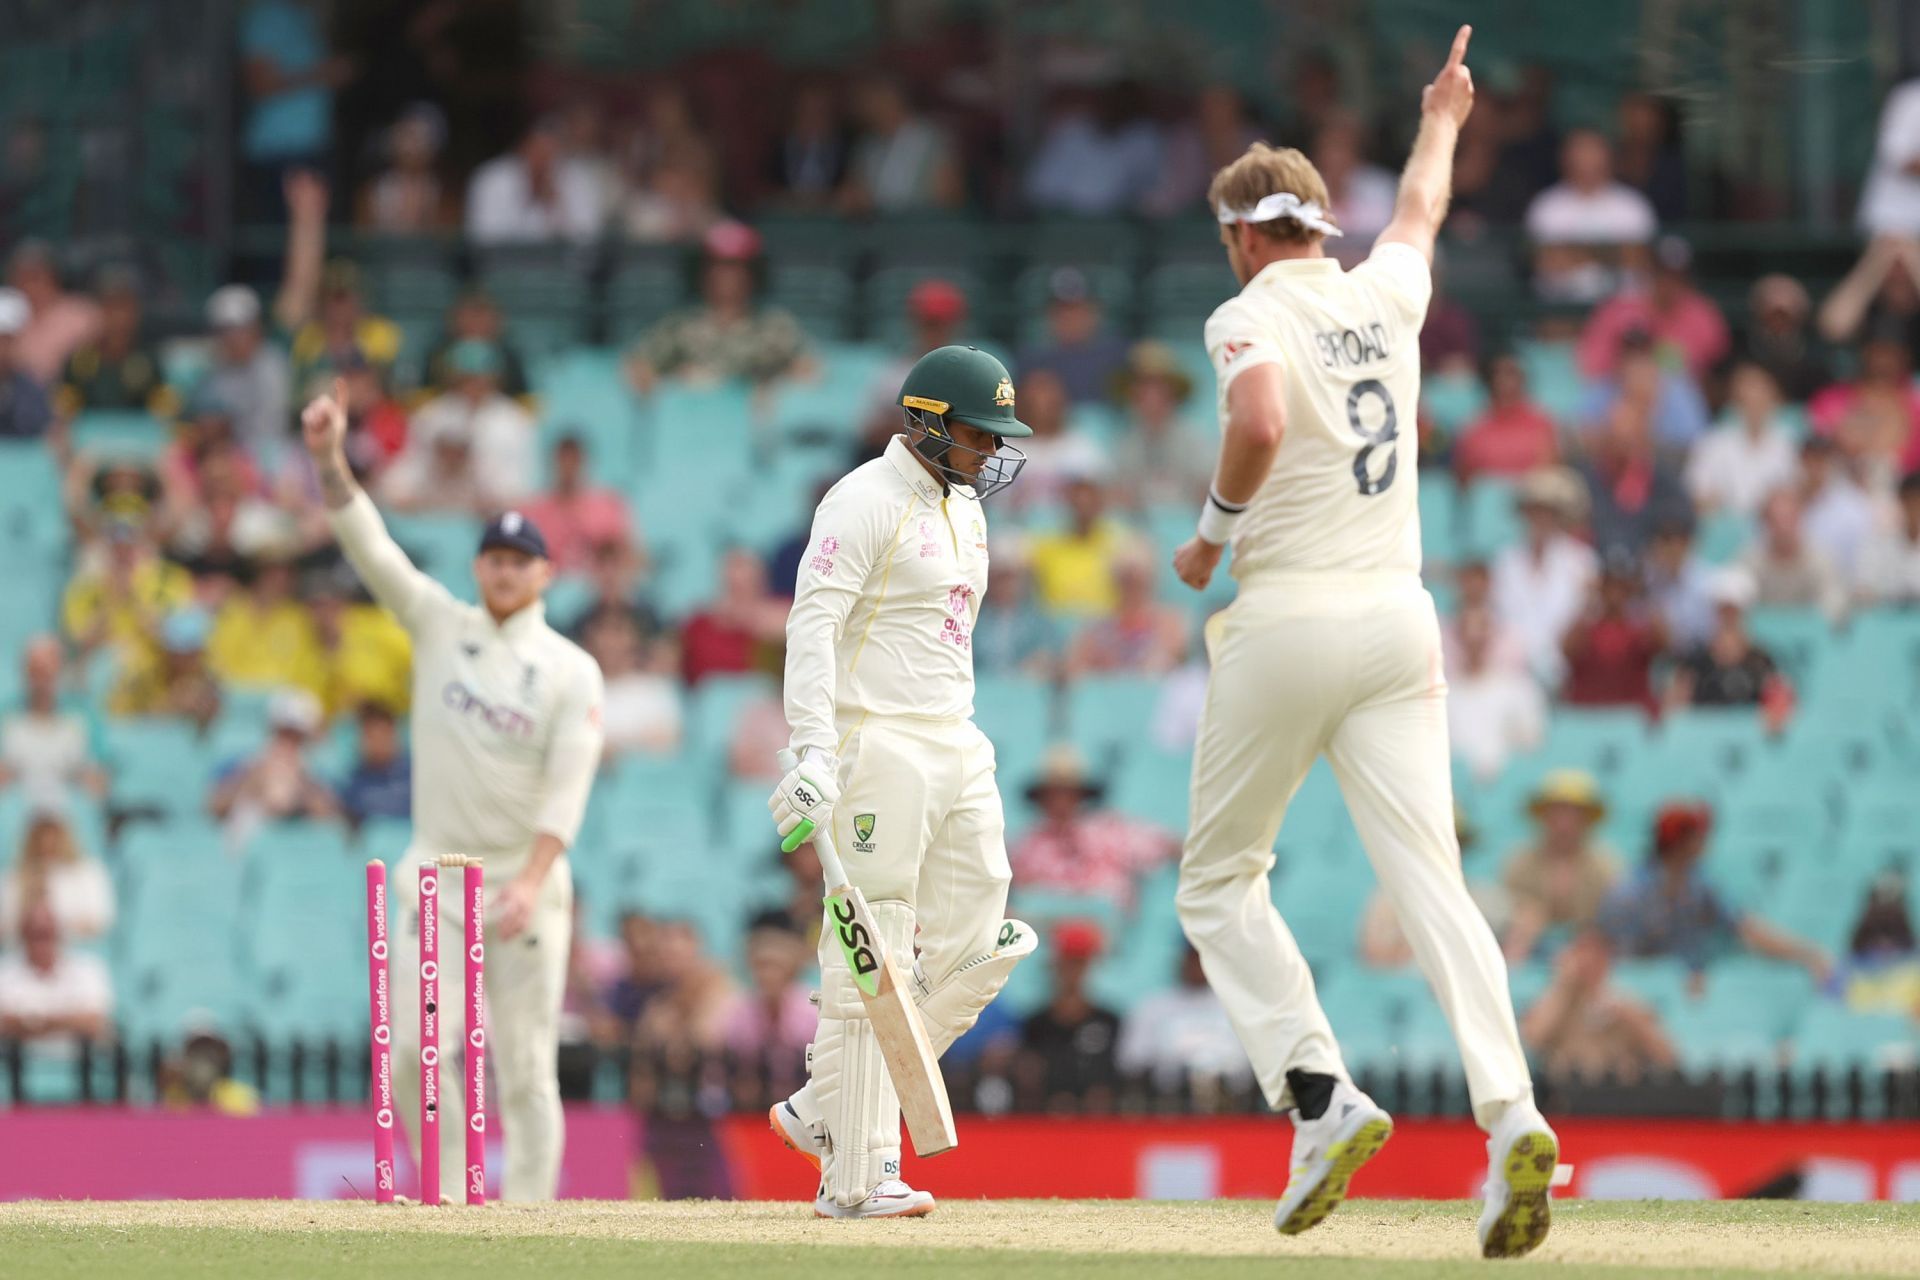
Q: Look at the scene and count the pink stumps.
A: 3